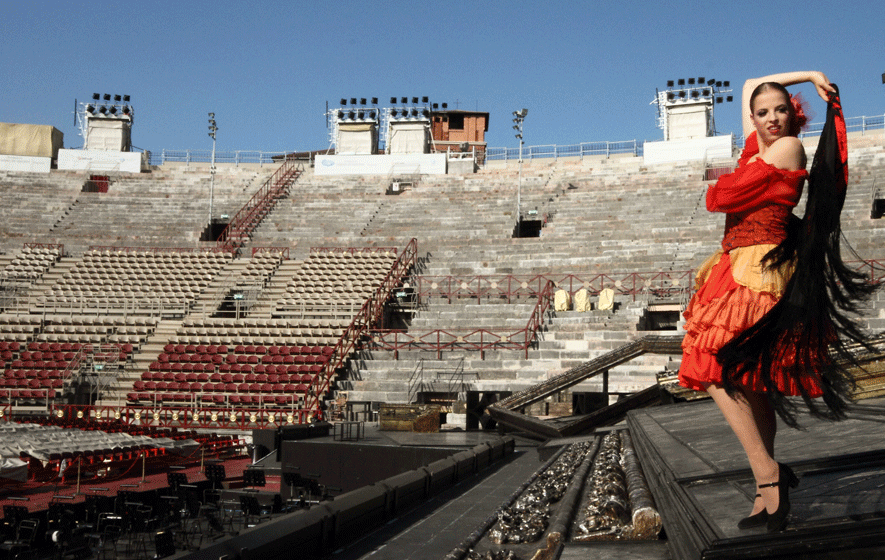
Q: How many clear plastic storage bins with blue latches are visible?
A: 0